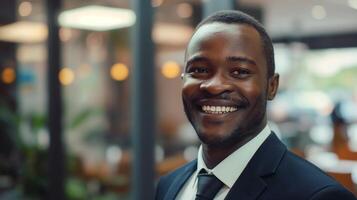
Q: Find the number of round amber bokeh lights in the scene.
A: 4